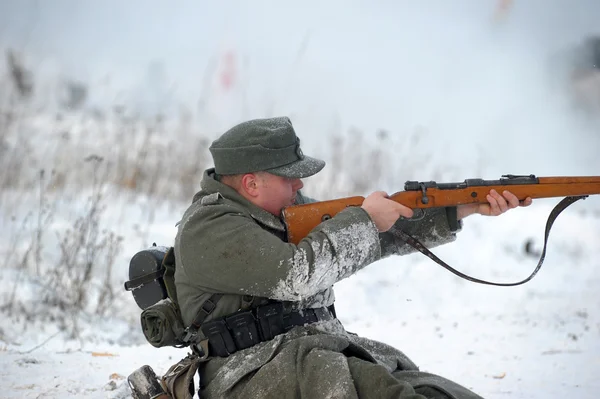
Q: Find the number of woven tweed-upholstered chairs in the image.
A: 0